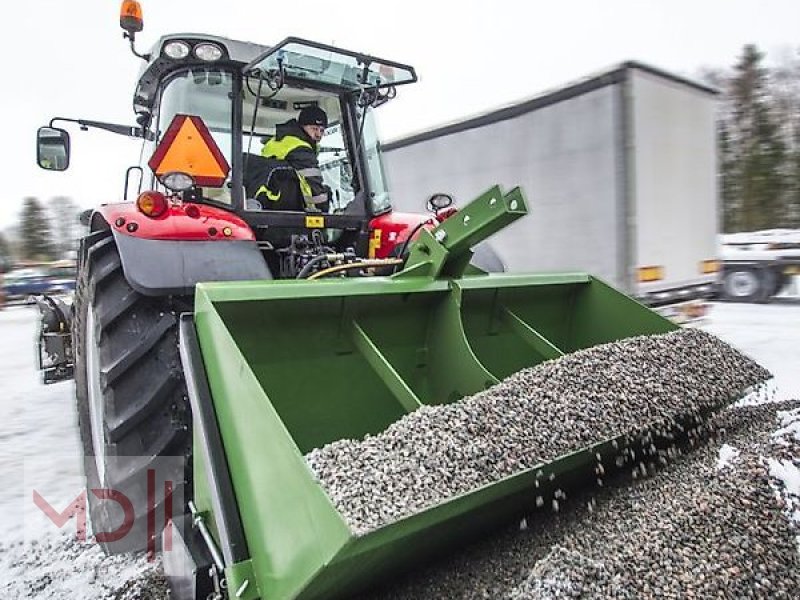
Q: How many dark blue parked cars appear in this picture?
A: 1